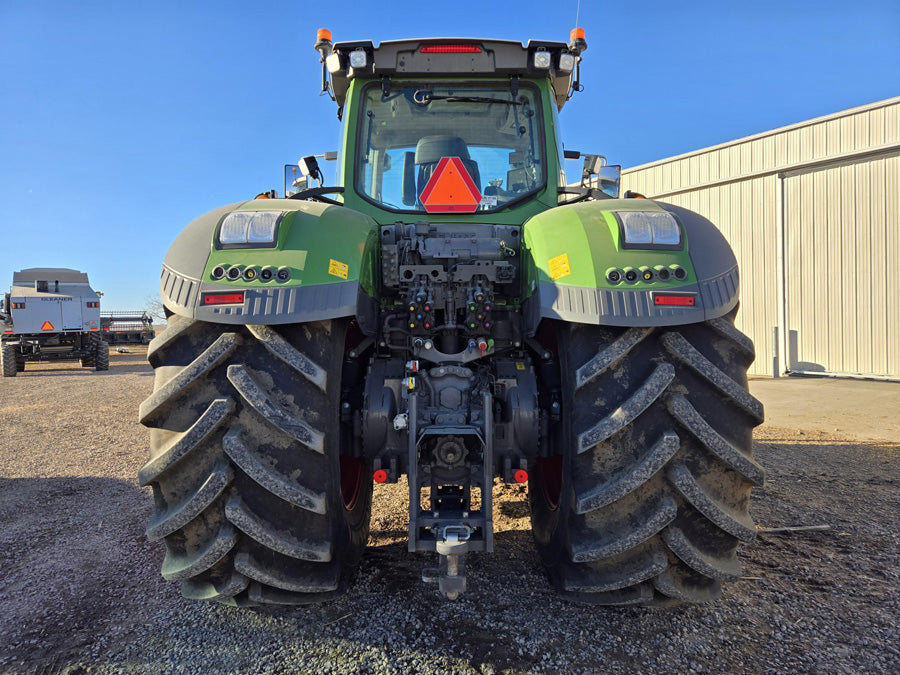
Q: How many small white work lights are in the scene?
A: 4